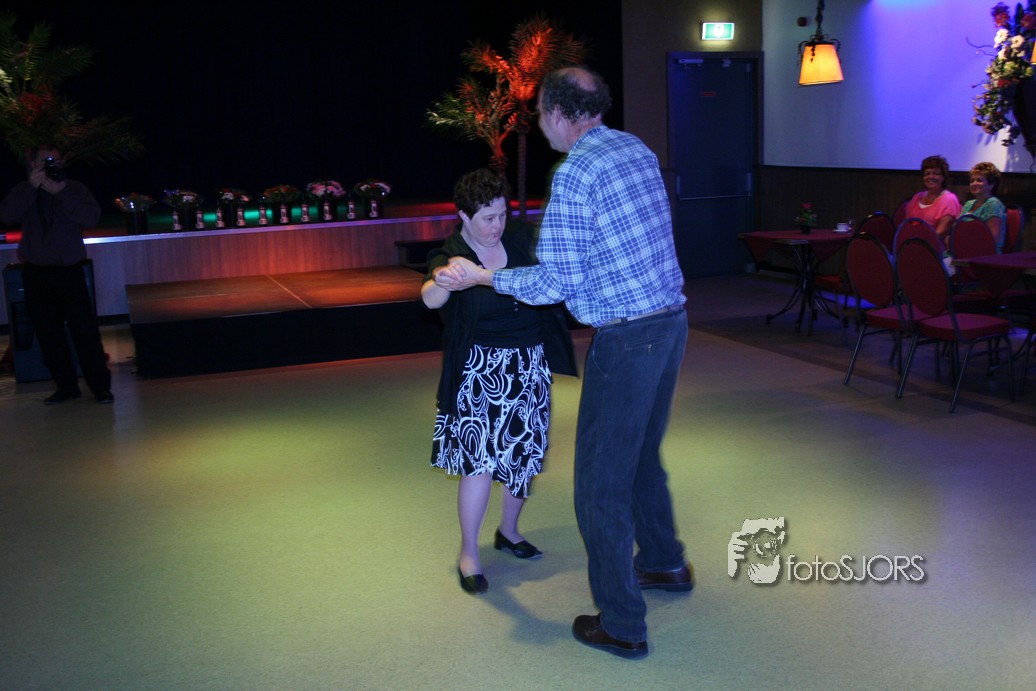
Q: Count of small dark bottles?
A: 10